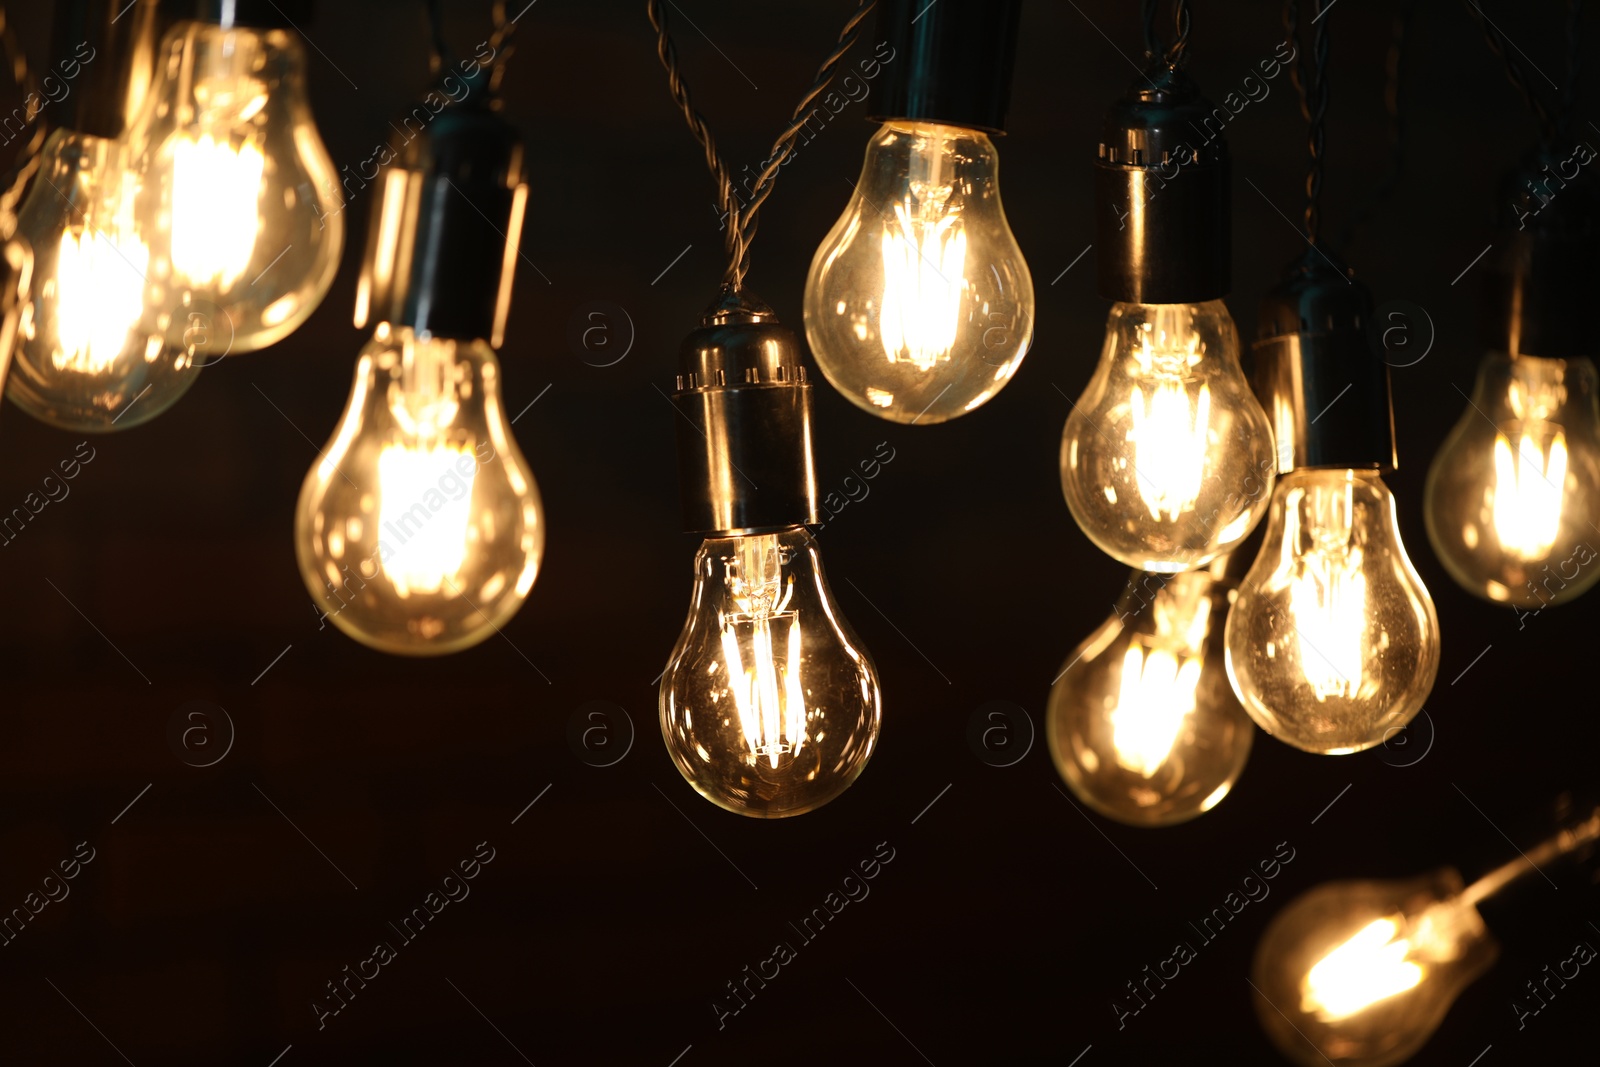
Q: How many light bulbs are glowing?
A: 10